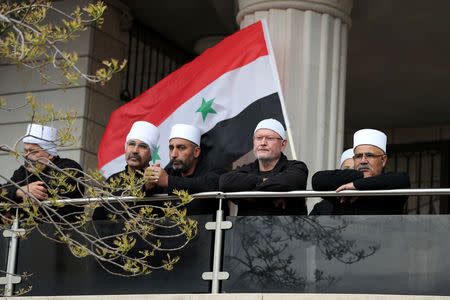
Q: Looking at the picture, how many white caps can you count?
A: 6